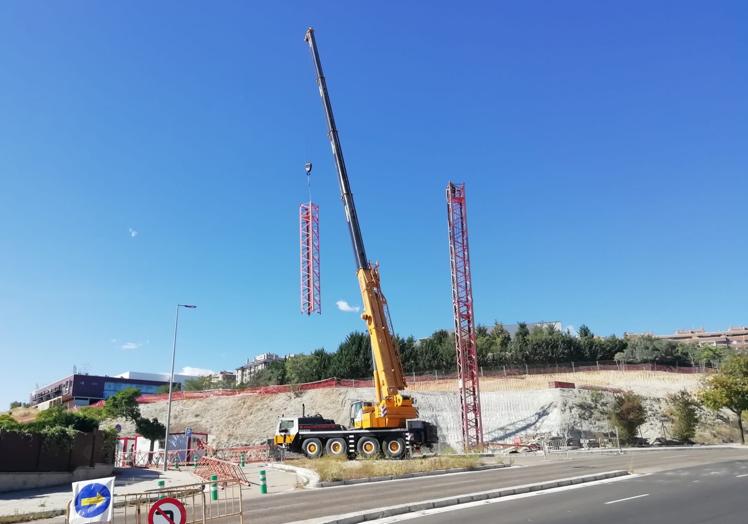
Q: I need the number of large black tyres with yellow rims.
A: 4